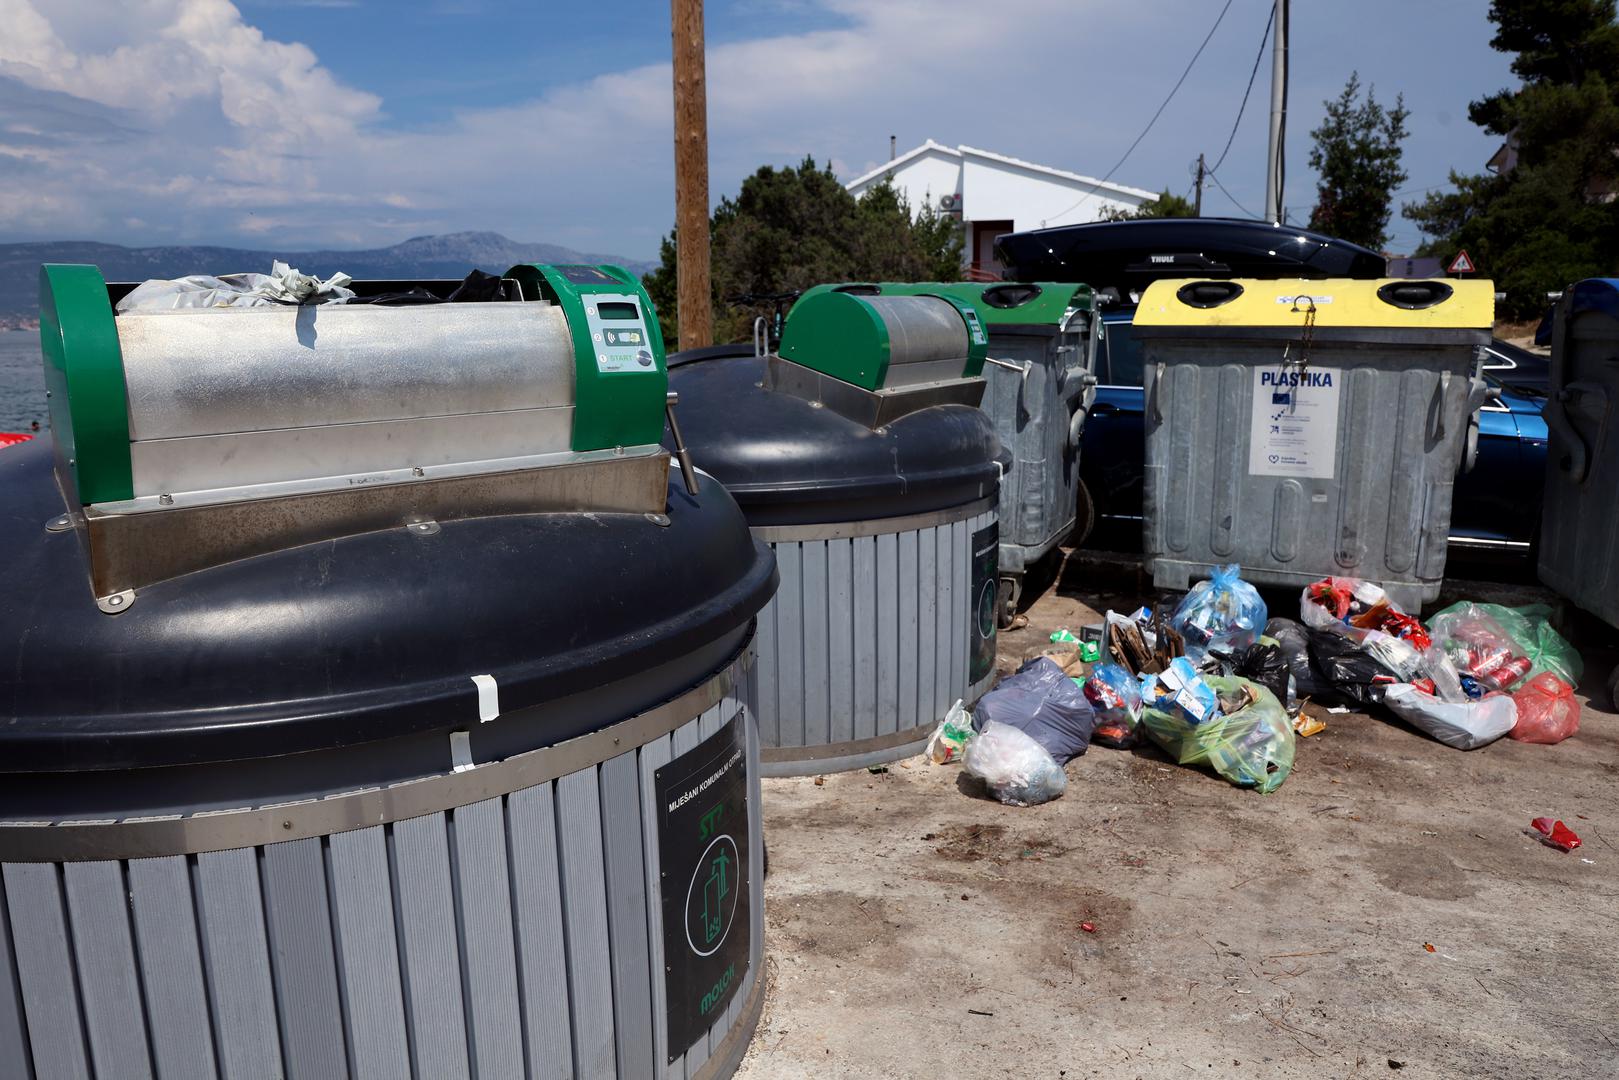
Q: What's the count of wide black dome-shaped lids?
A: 2